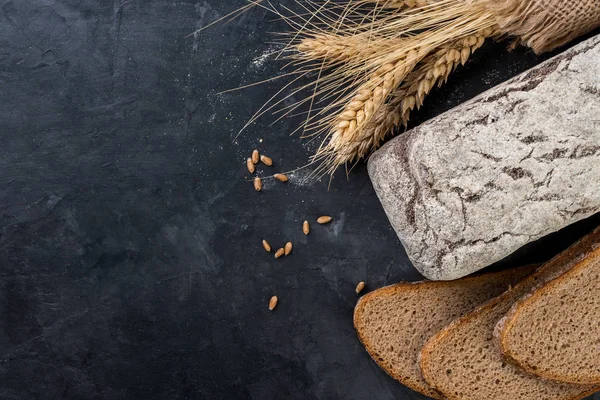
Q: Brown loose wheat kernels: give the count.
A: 12